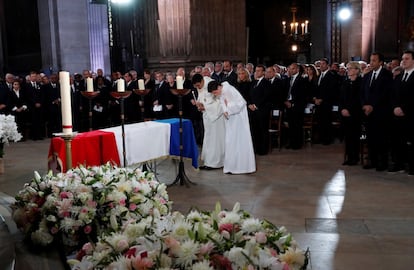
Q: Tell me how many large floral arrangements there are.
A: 2